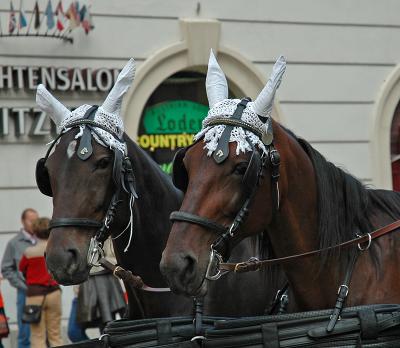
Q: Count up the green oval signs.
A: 1